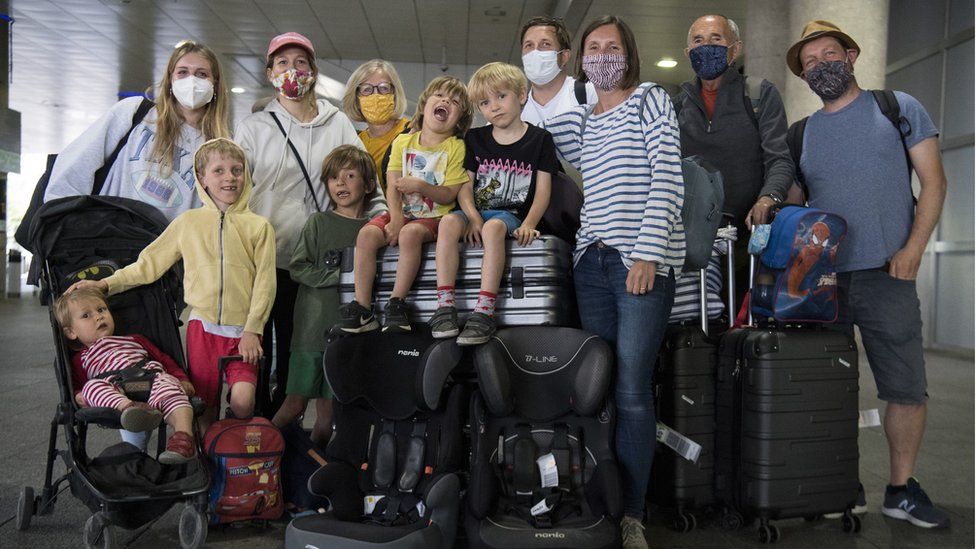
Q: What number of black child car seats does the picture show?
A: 2